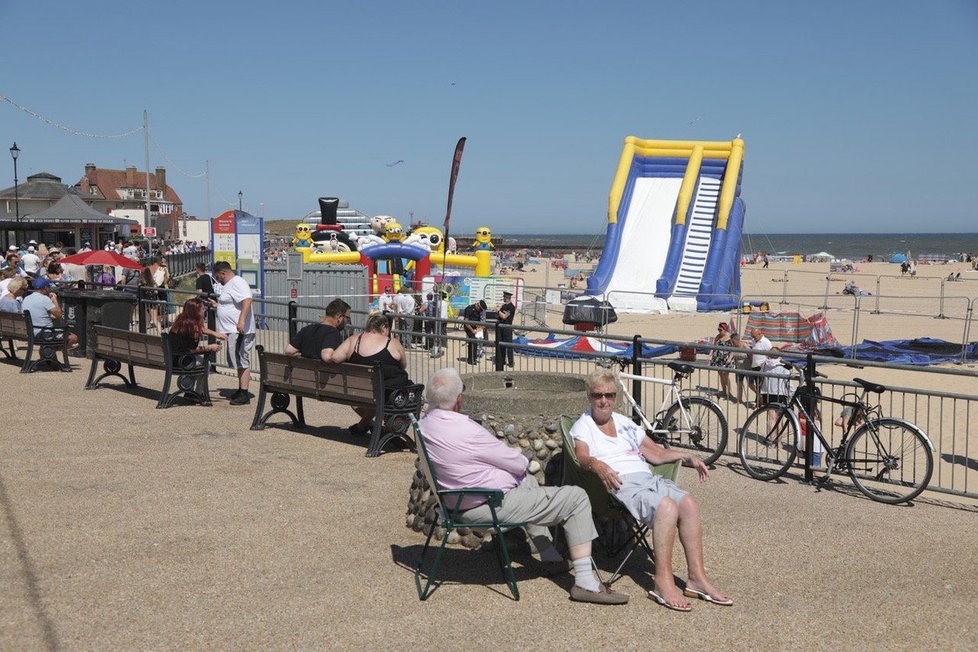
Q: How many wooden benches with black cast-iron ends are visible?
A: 3